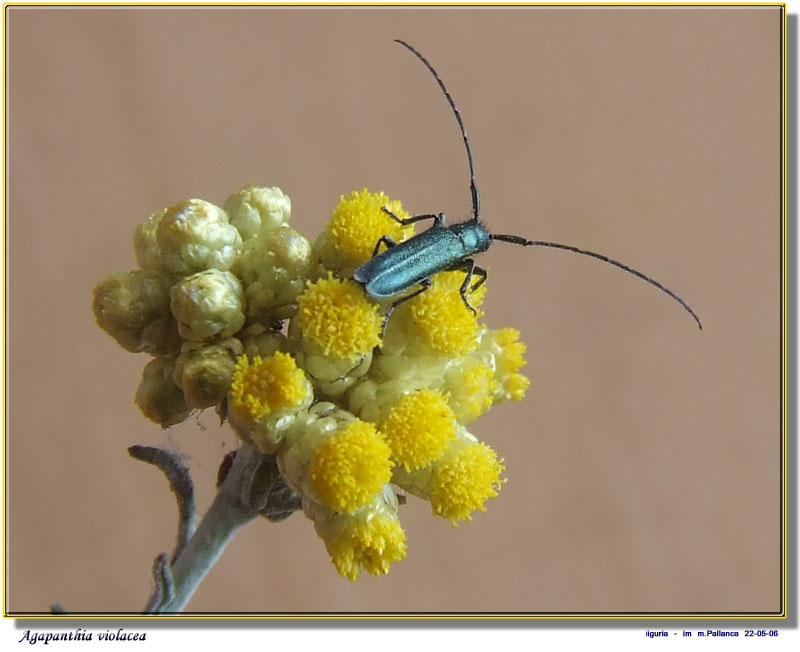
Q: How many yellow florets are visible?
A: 10